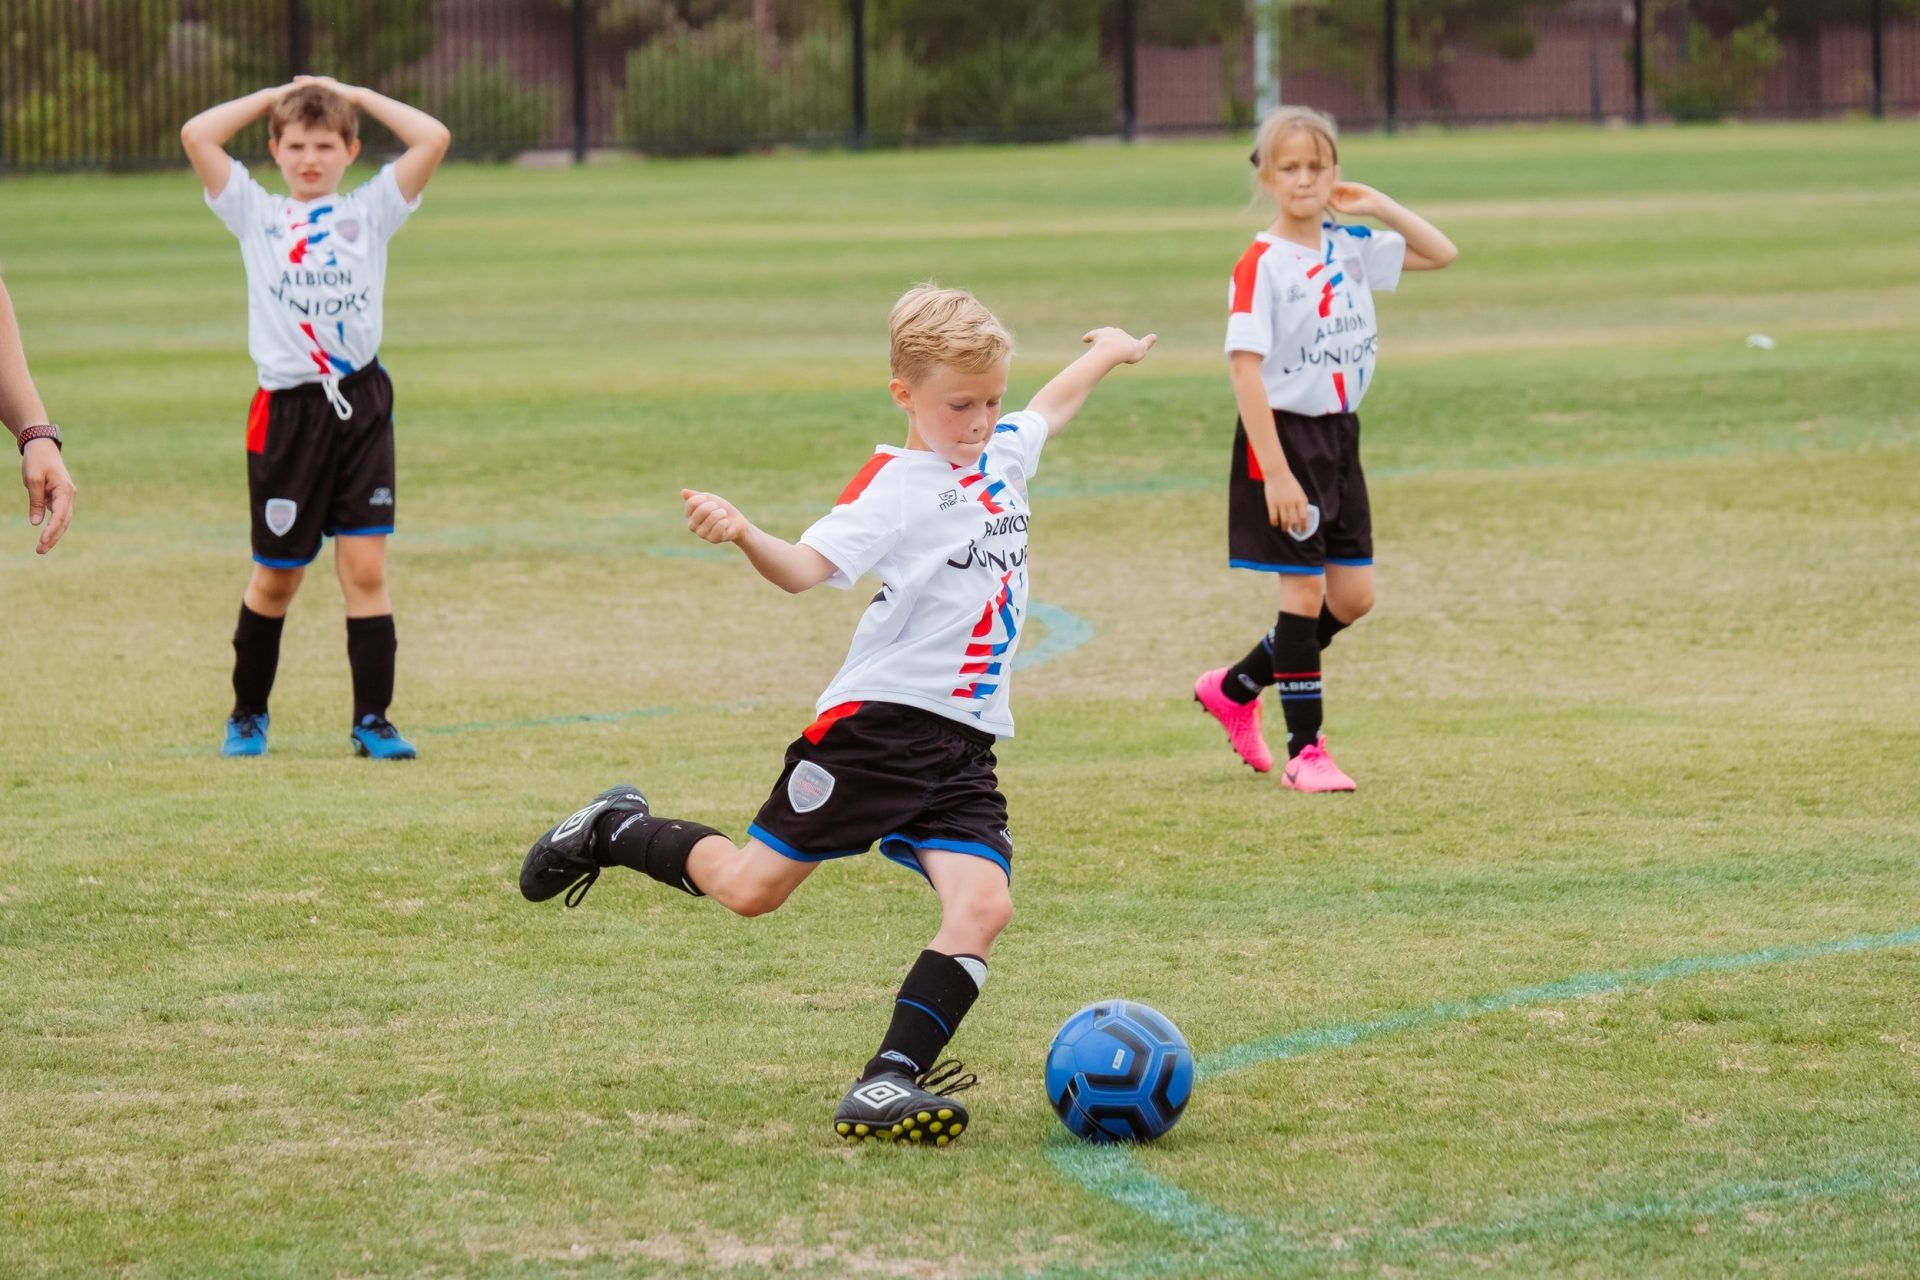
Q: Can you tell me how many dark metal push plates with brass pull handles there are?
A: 0